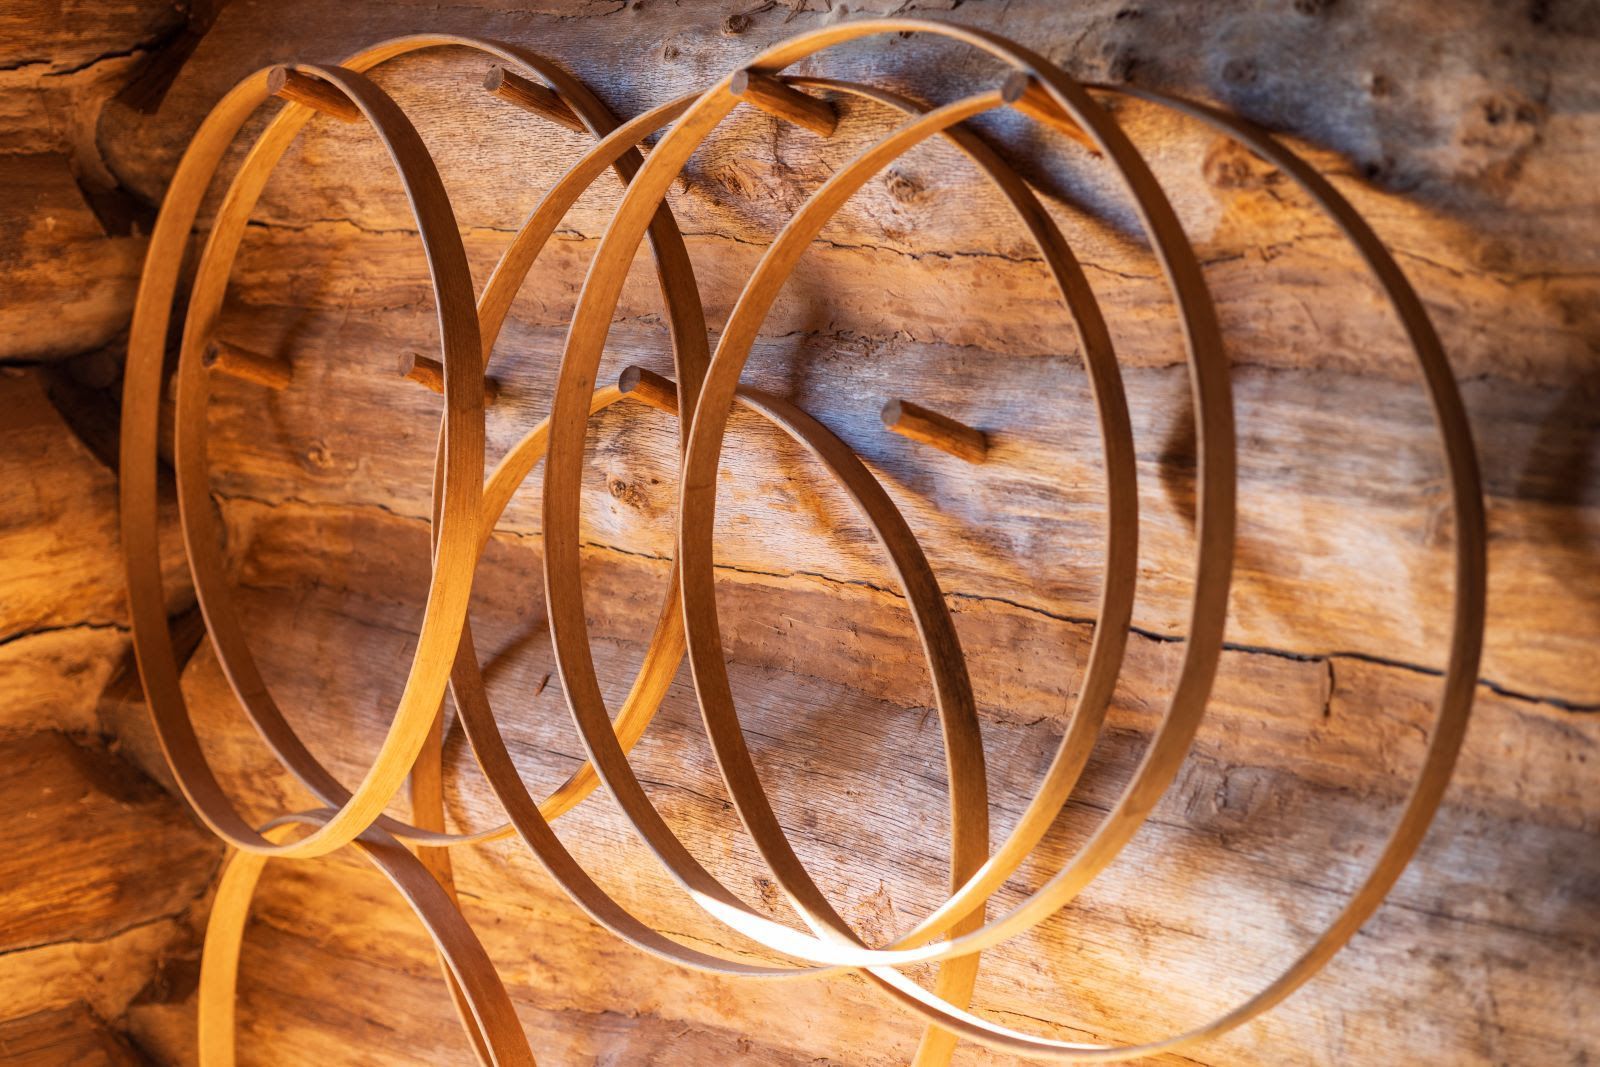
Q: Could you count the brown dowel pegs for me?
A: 8